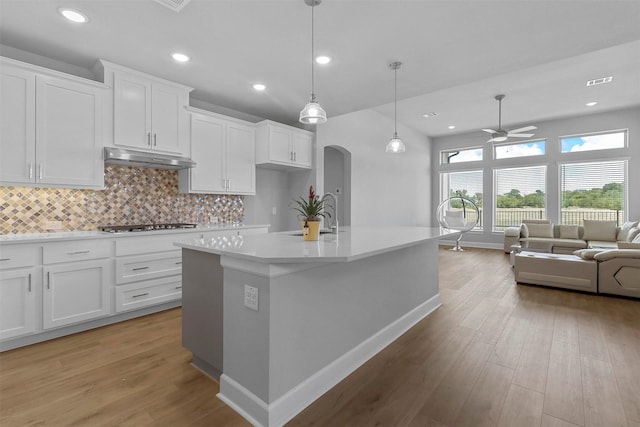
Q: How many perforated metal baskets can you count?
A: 0